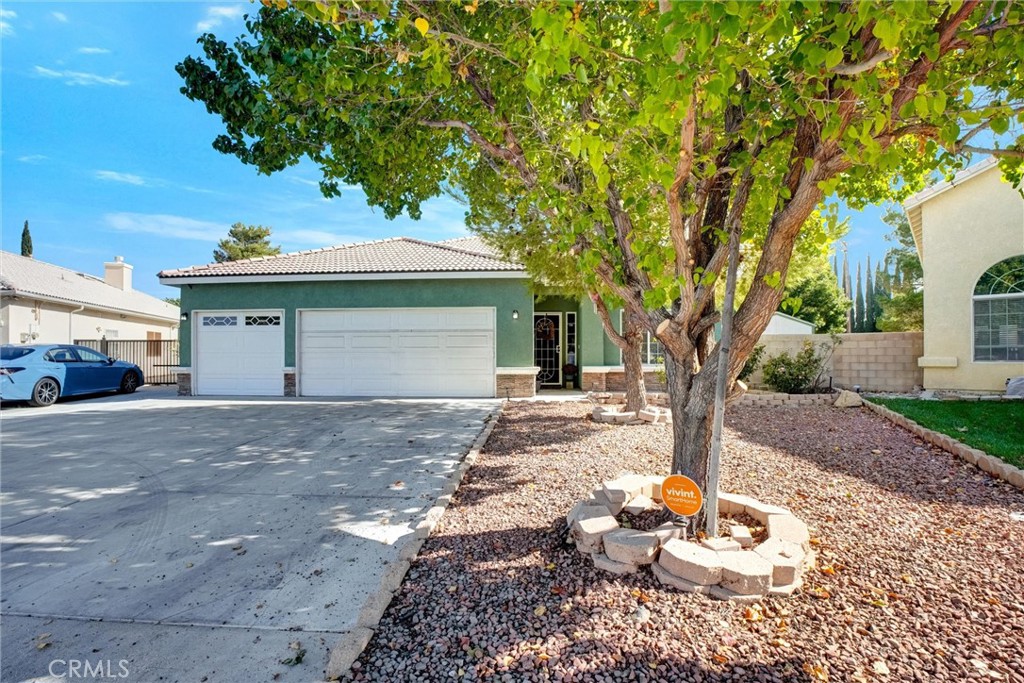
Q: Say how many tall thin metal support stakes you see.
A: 1